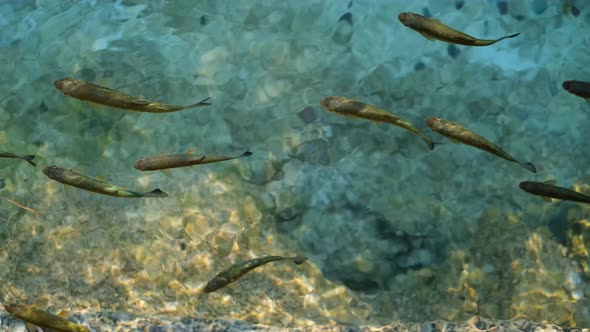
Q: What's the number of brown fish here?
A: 11